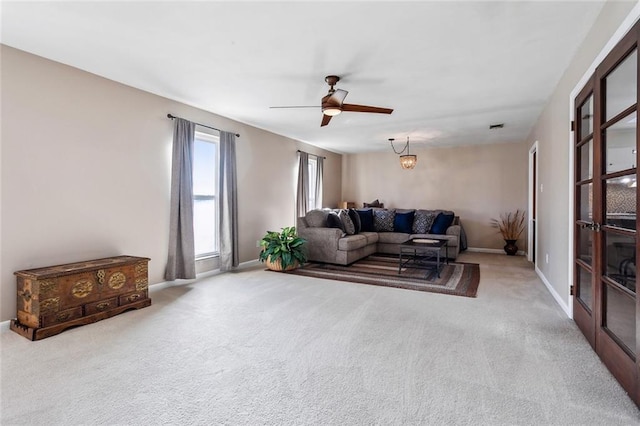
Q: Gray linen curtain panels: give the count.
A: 4